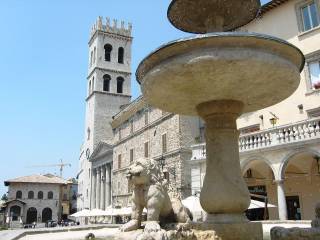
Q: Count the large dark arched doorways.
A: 3